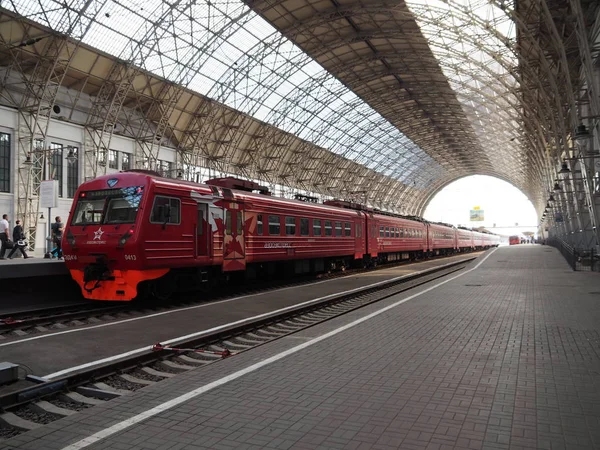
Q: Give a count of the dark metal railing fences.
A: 1